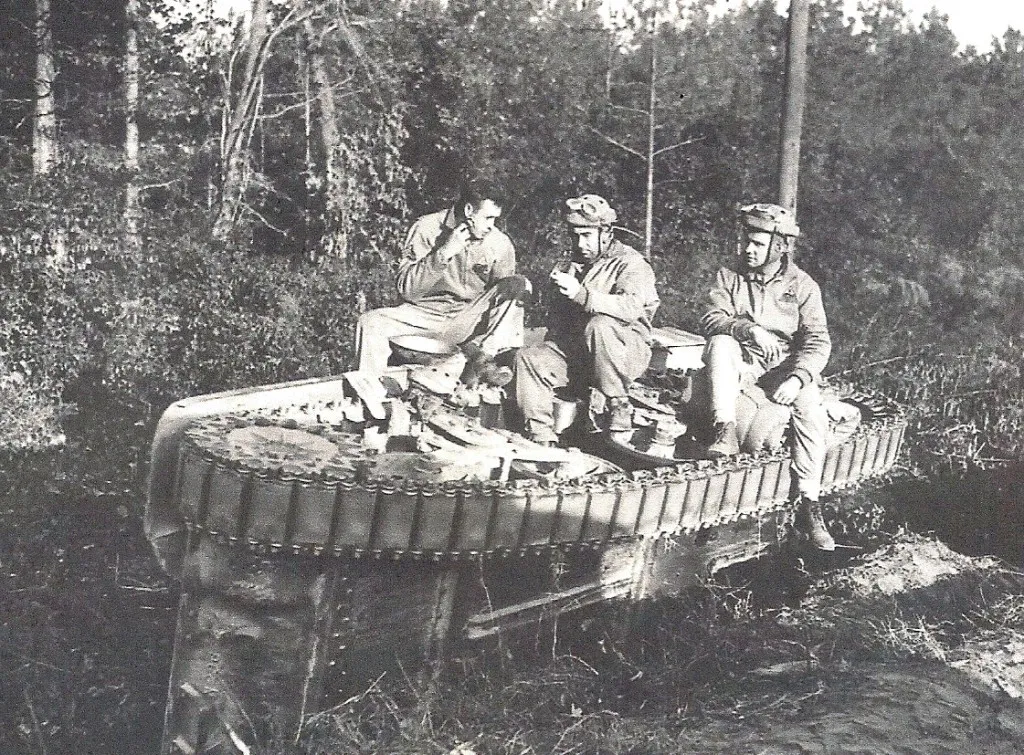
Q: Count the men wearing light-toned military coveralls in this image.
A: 3